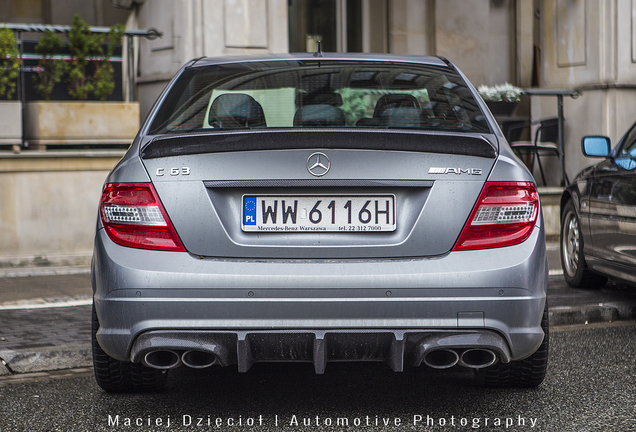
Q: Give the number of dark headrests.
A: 3